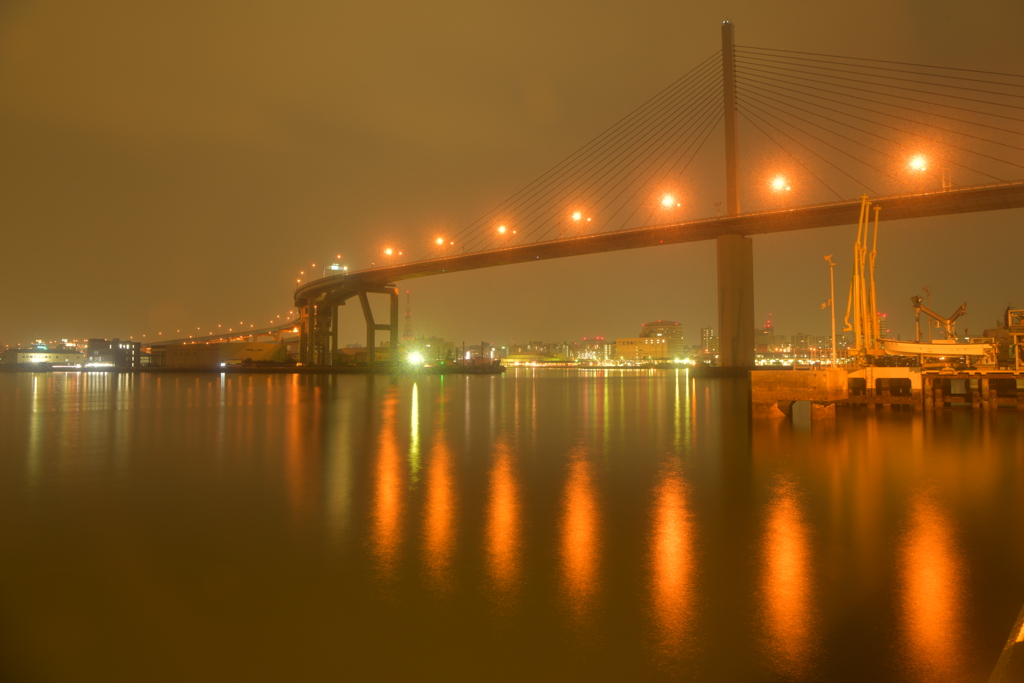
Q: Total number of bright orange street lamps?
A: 7